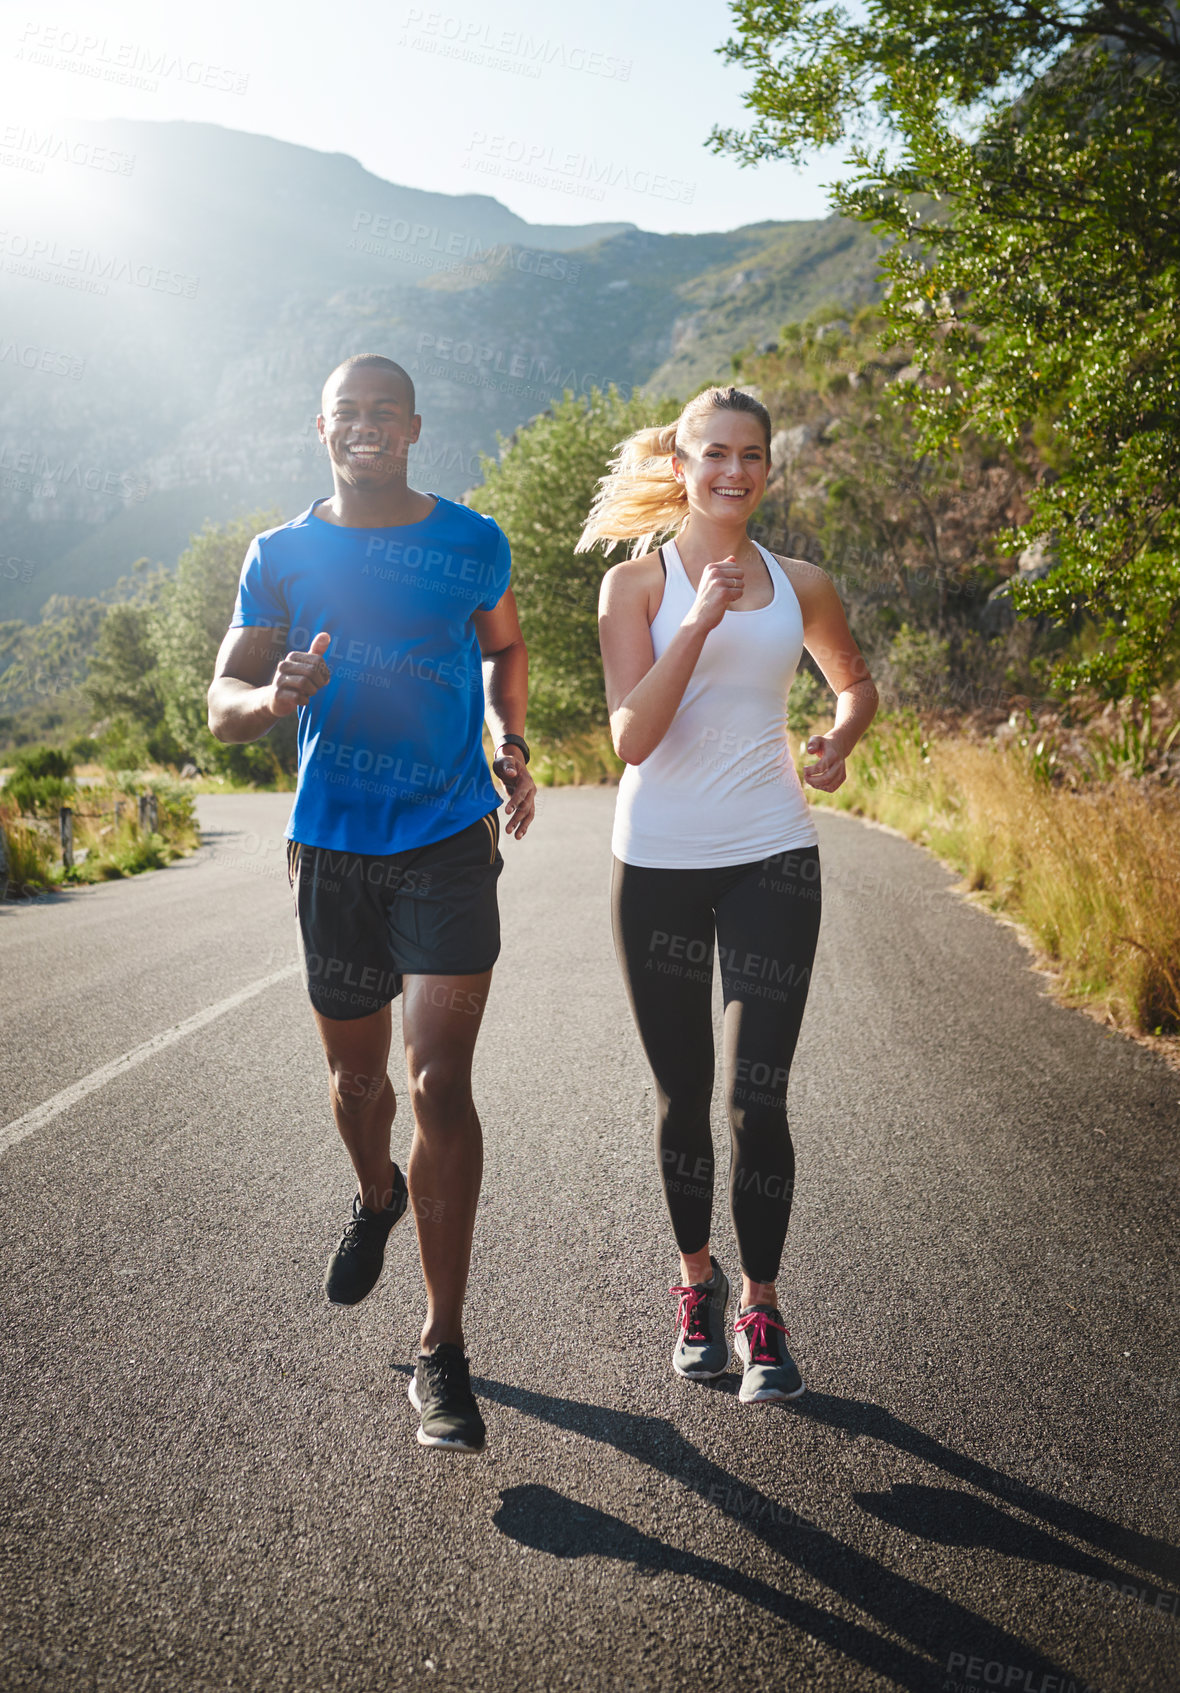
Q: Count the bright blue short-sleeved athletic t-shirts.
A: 1